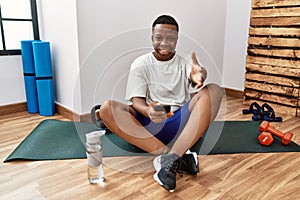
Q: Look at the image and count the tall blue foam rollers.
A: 2